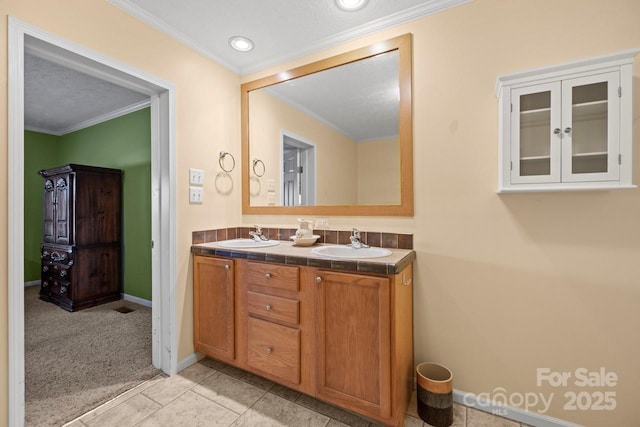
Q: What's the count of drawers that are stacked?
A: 3